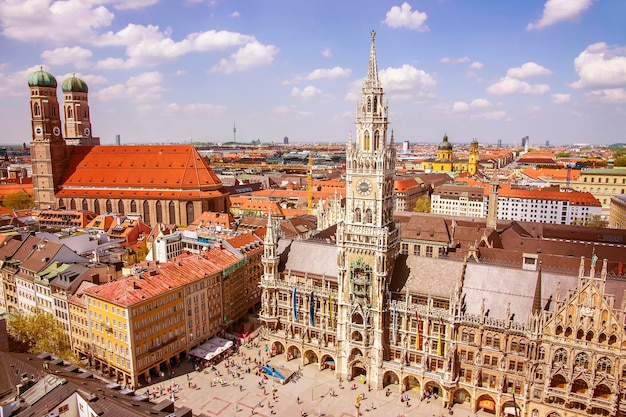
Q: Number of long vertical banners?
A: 6